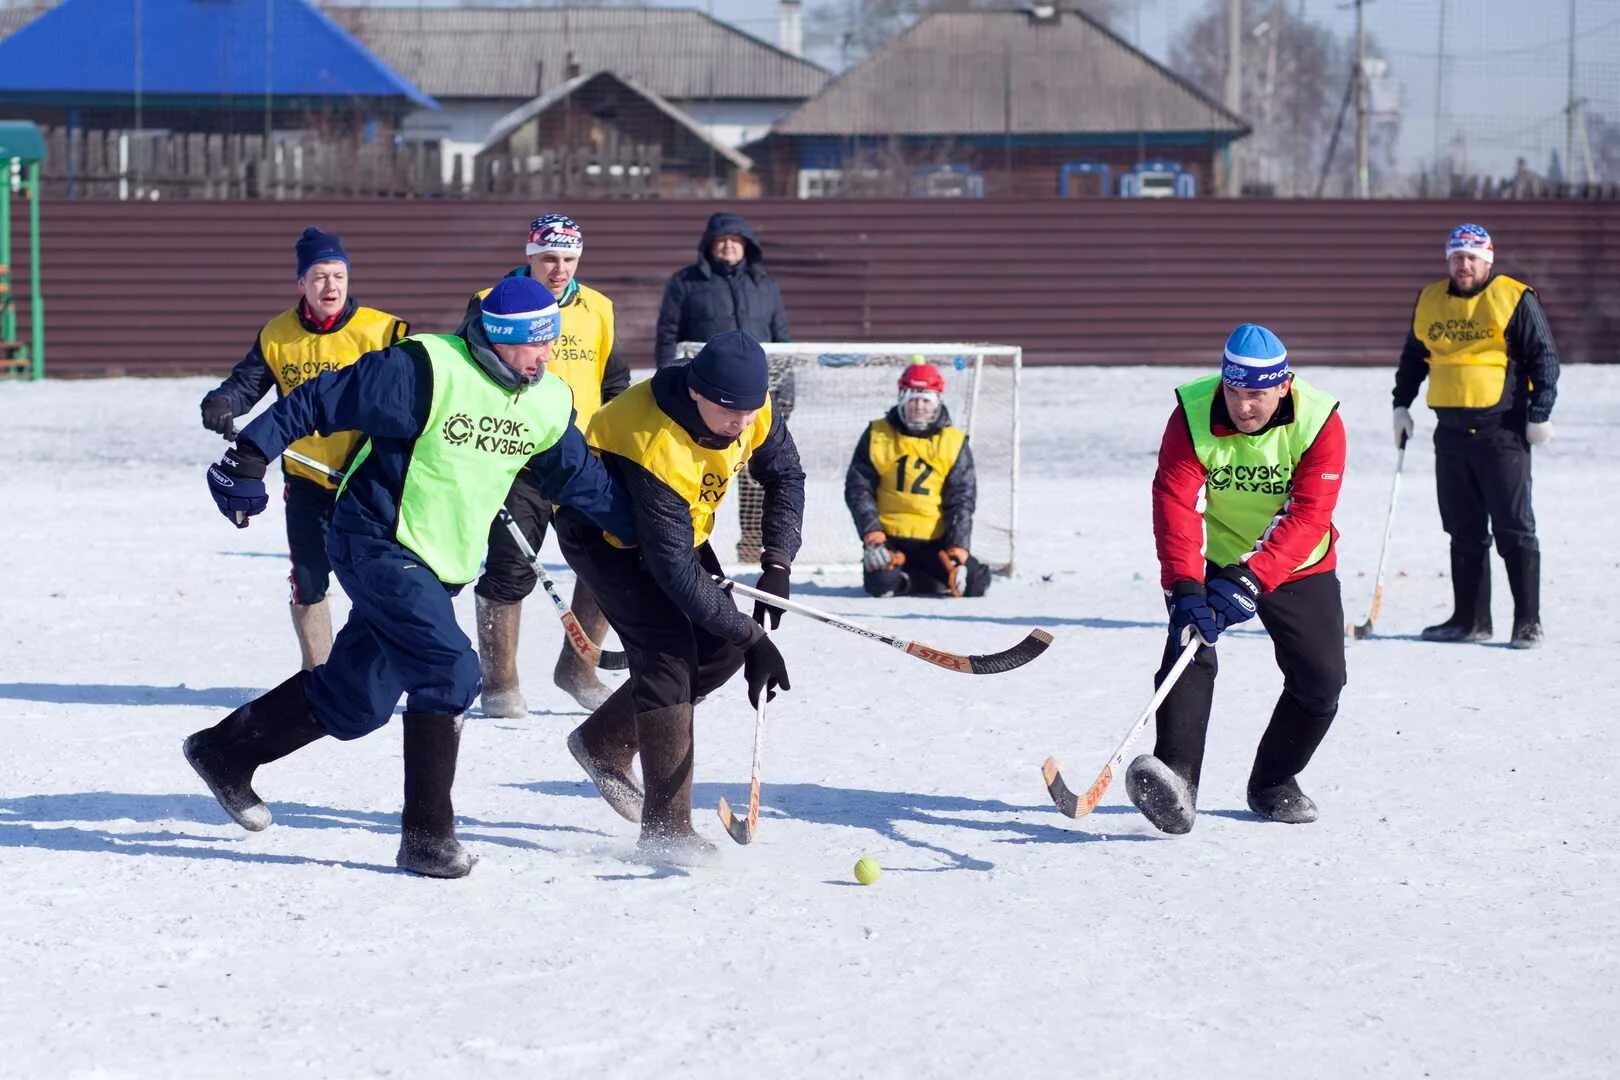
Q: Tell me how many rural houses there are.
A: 4